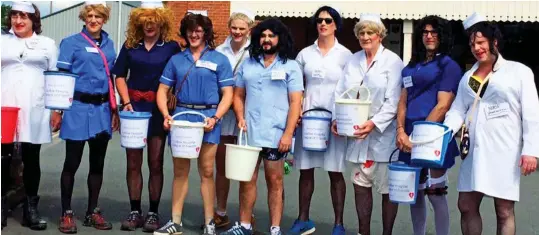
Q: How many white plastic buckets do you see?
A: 3